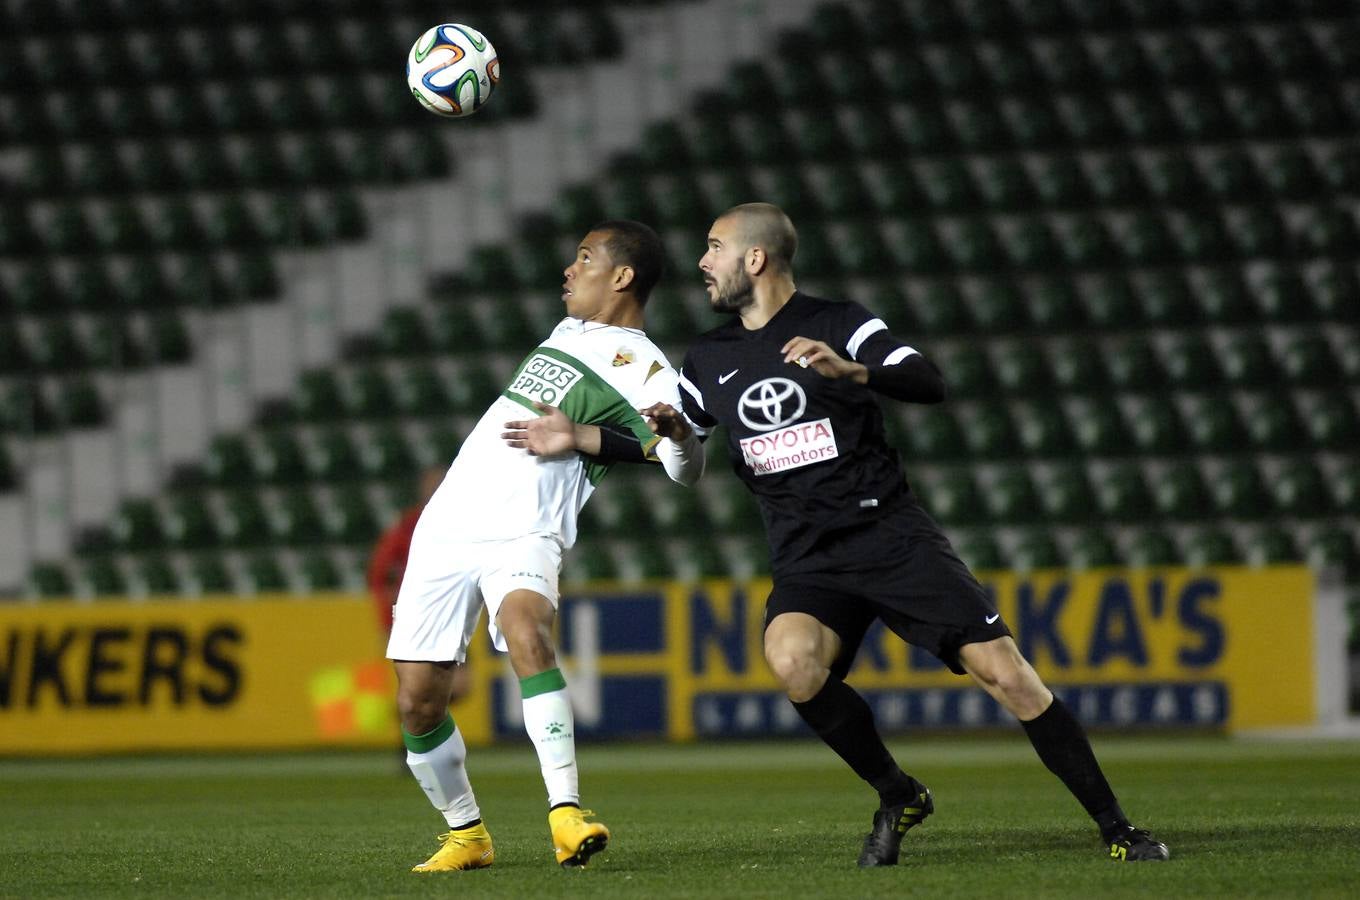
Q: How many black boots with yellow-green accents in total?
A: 2